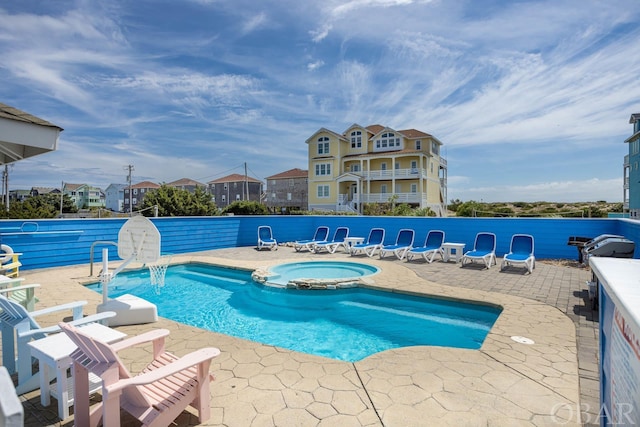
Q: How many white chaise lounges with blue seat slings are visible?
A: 8